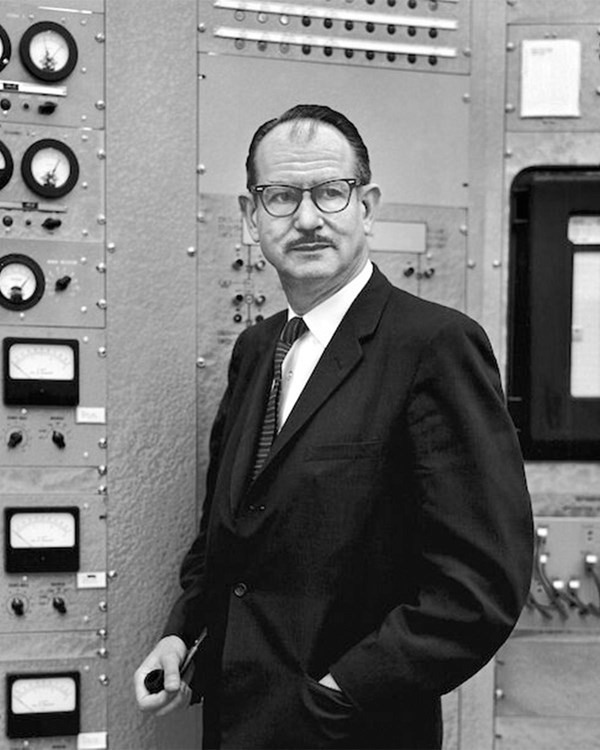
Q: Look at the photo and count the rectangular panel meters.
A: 3